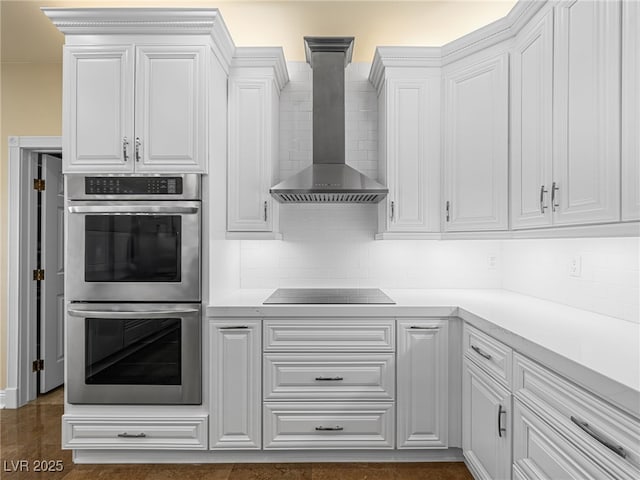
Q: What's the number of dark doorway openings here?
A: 1